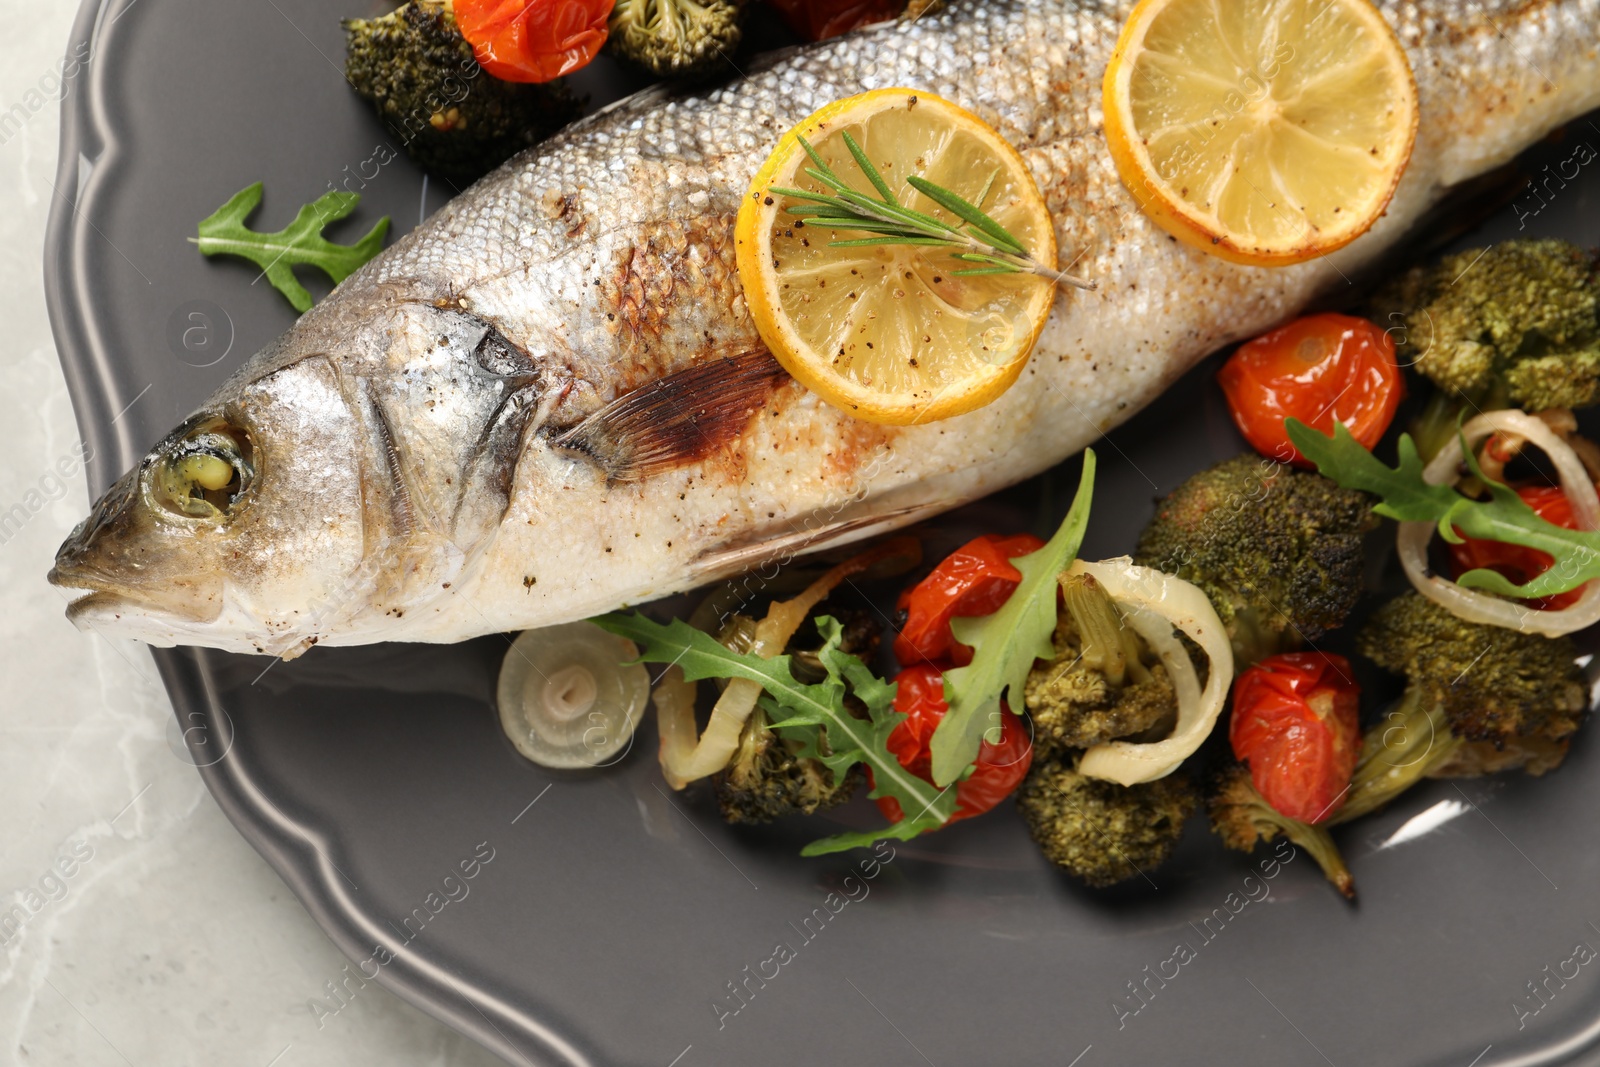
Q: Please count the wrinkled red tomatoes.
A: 7